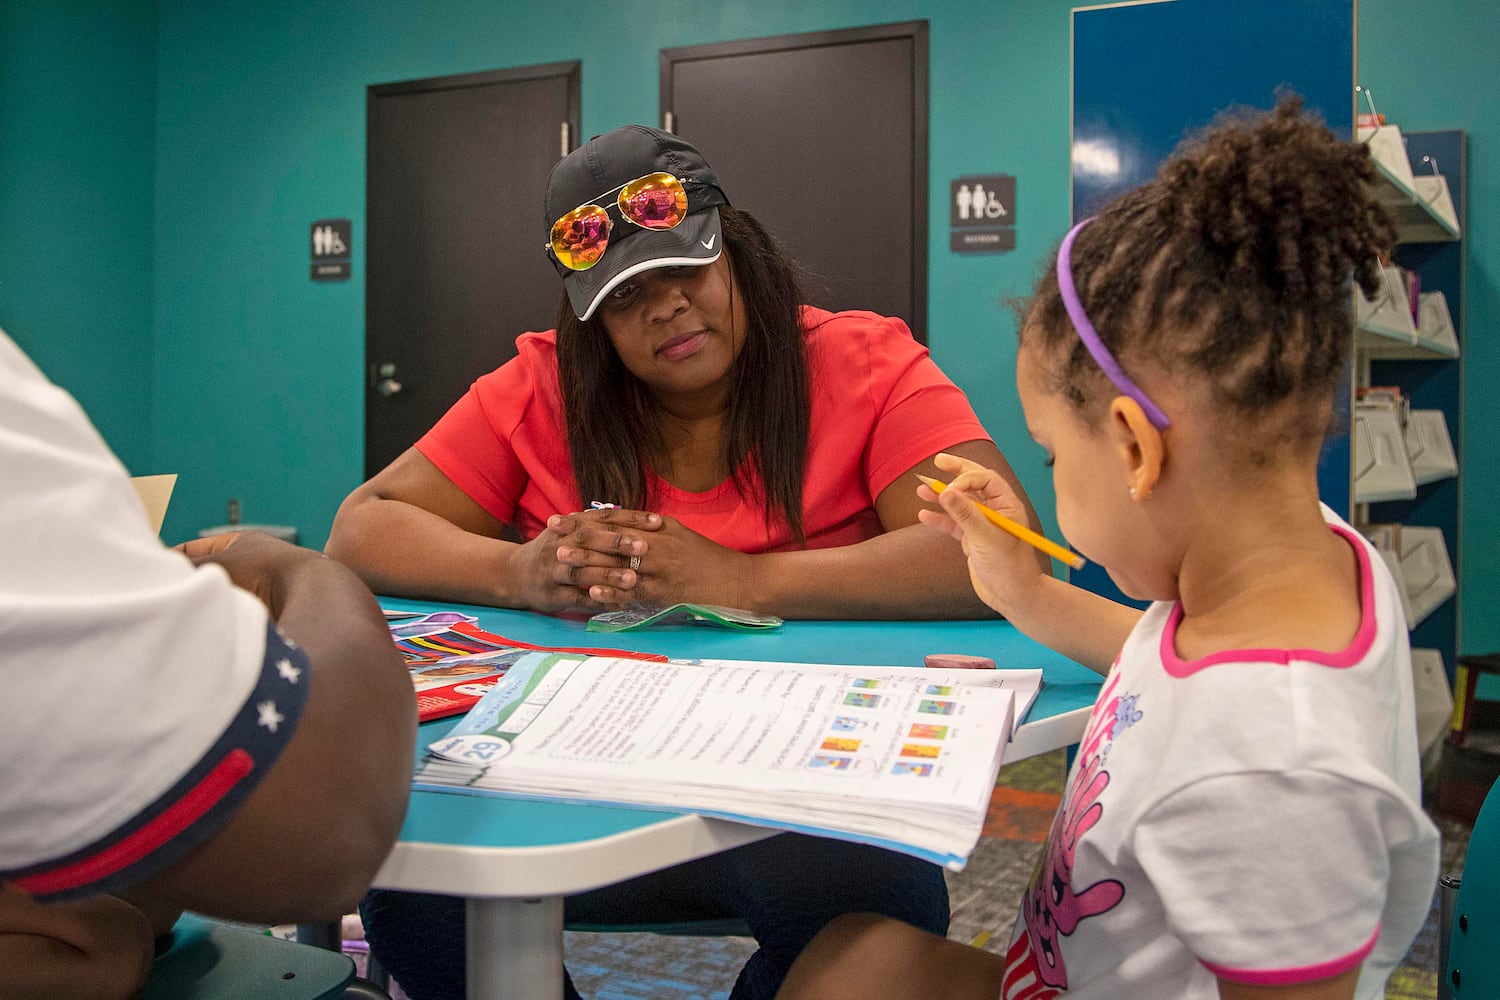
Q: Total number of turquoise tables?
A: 1